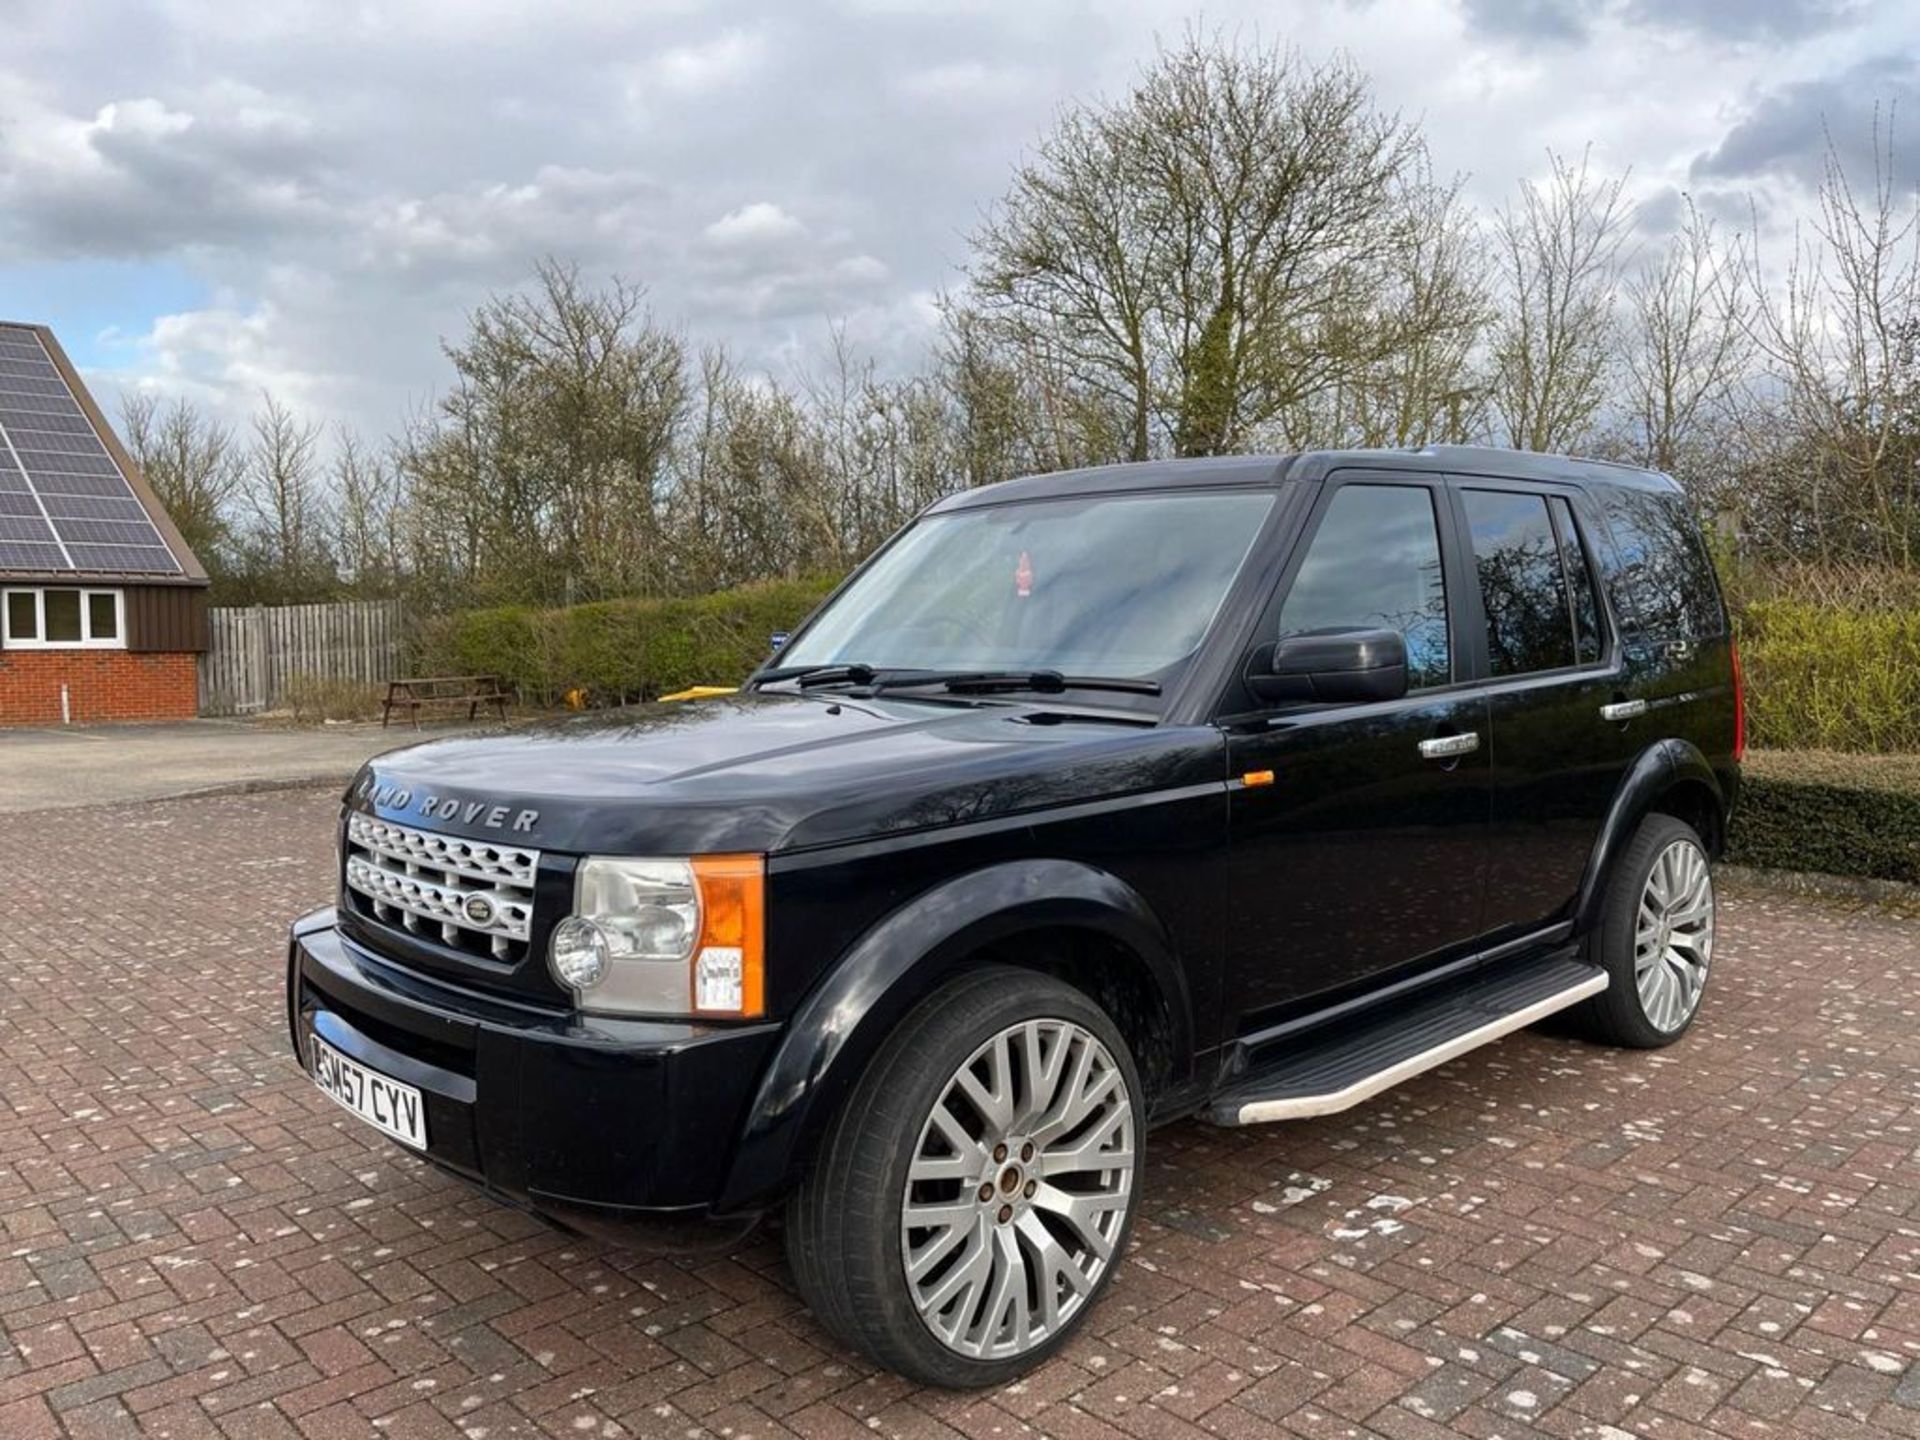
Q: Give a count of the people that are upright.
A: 0